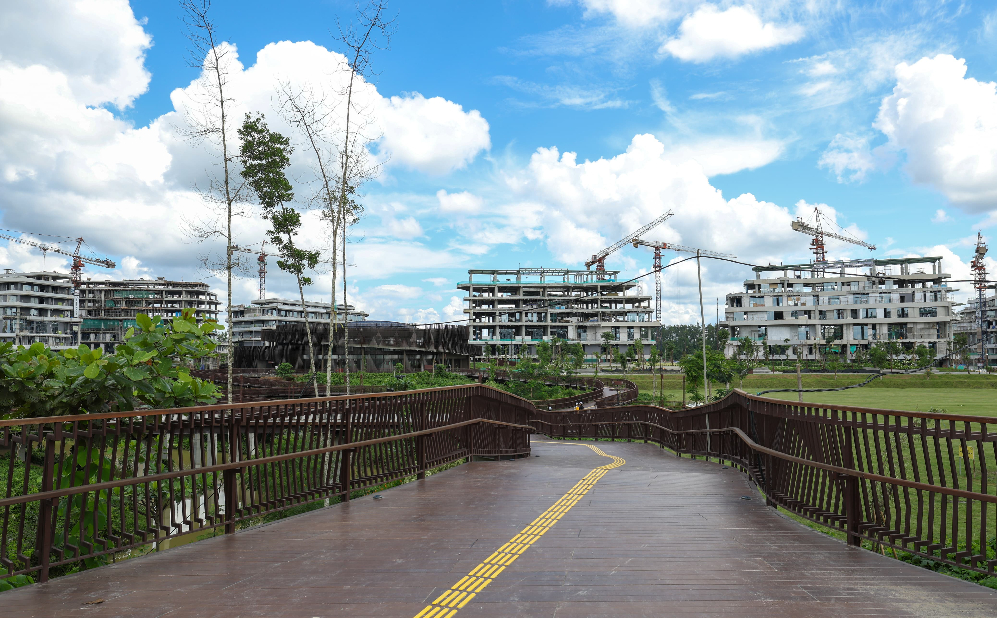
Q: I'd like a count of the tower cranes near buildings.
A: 6